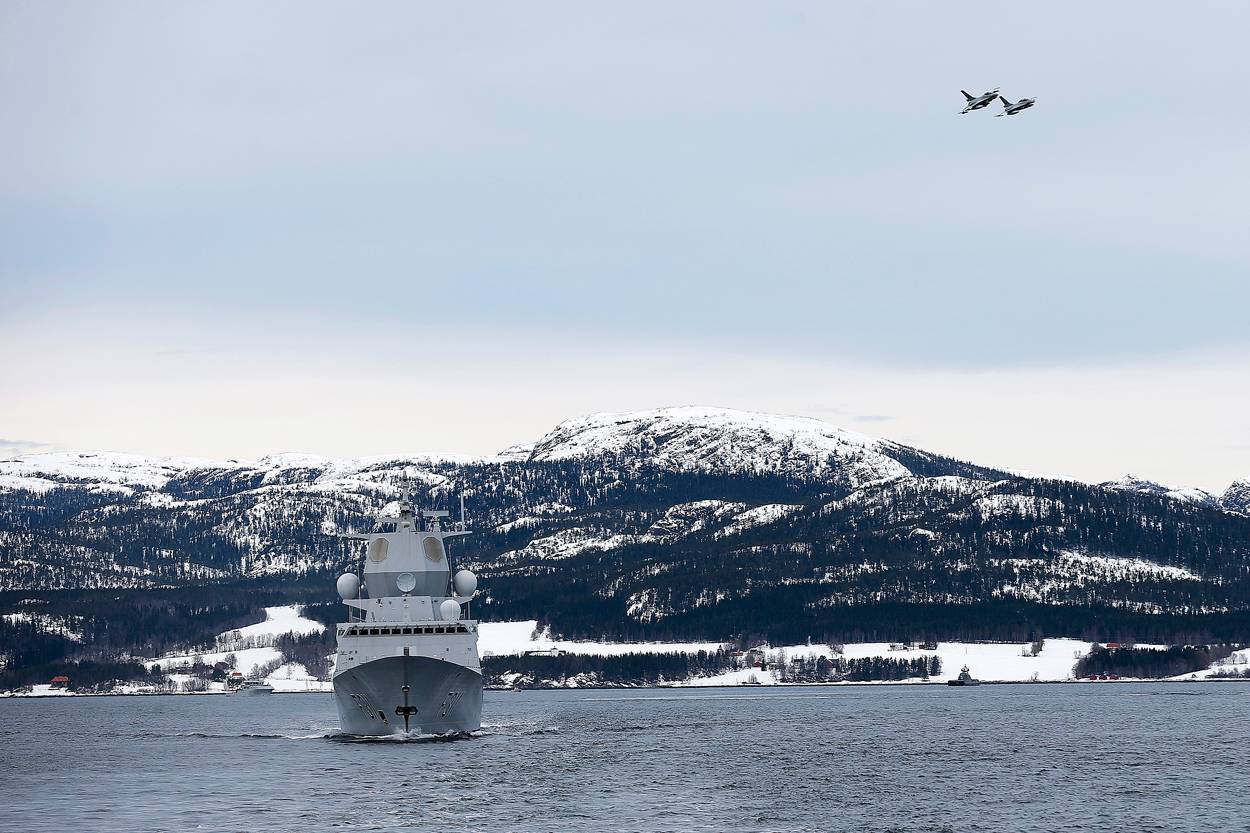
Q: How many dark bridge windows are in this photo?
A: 11